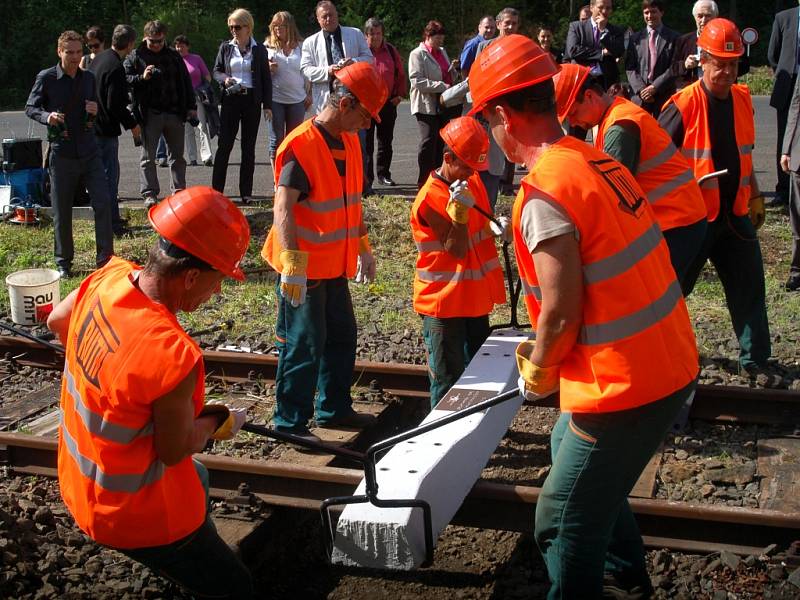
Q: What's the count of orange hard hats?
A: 6